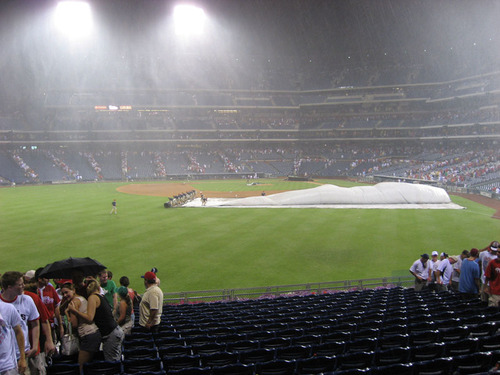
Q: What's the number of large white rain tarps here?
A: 1